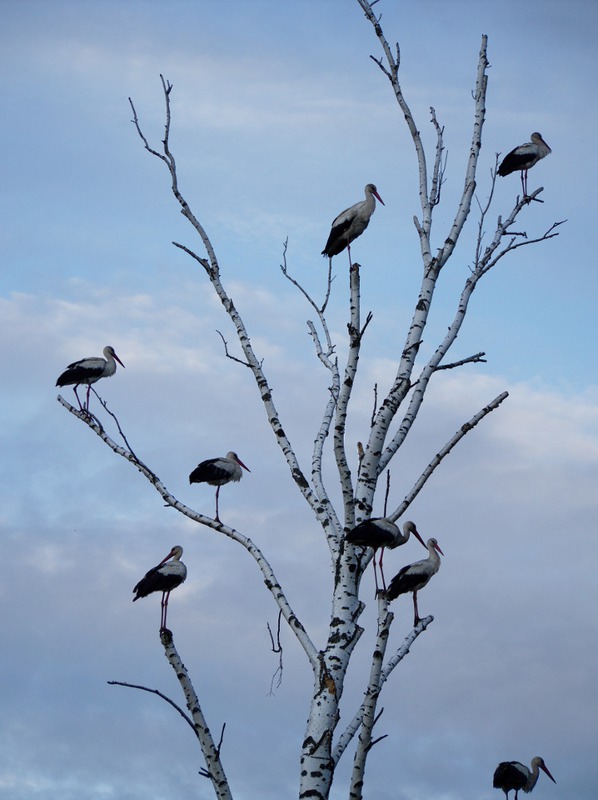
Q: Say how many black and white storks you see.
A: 8